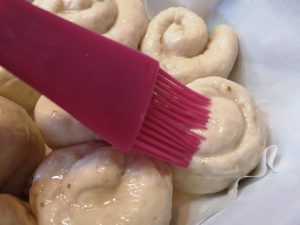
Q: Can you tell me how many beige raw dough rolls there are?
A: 8